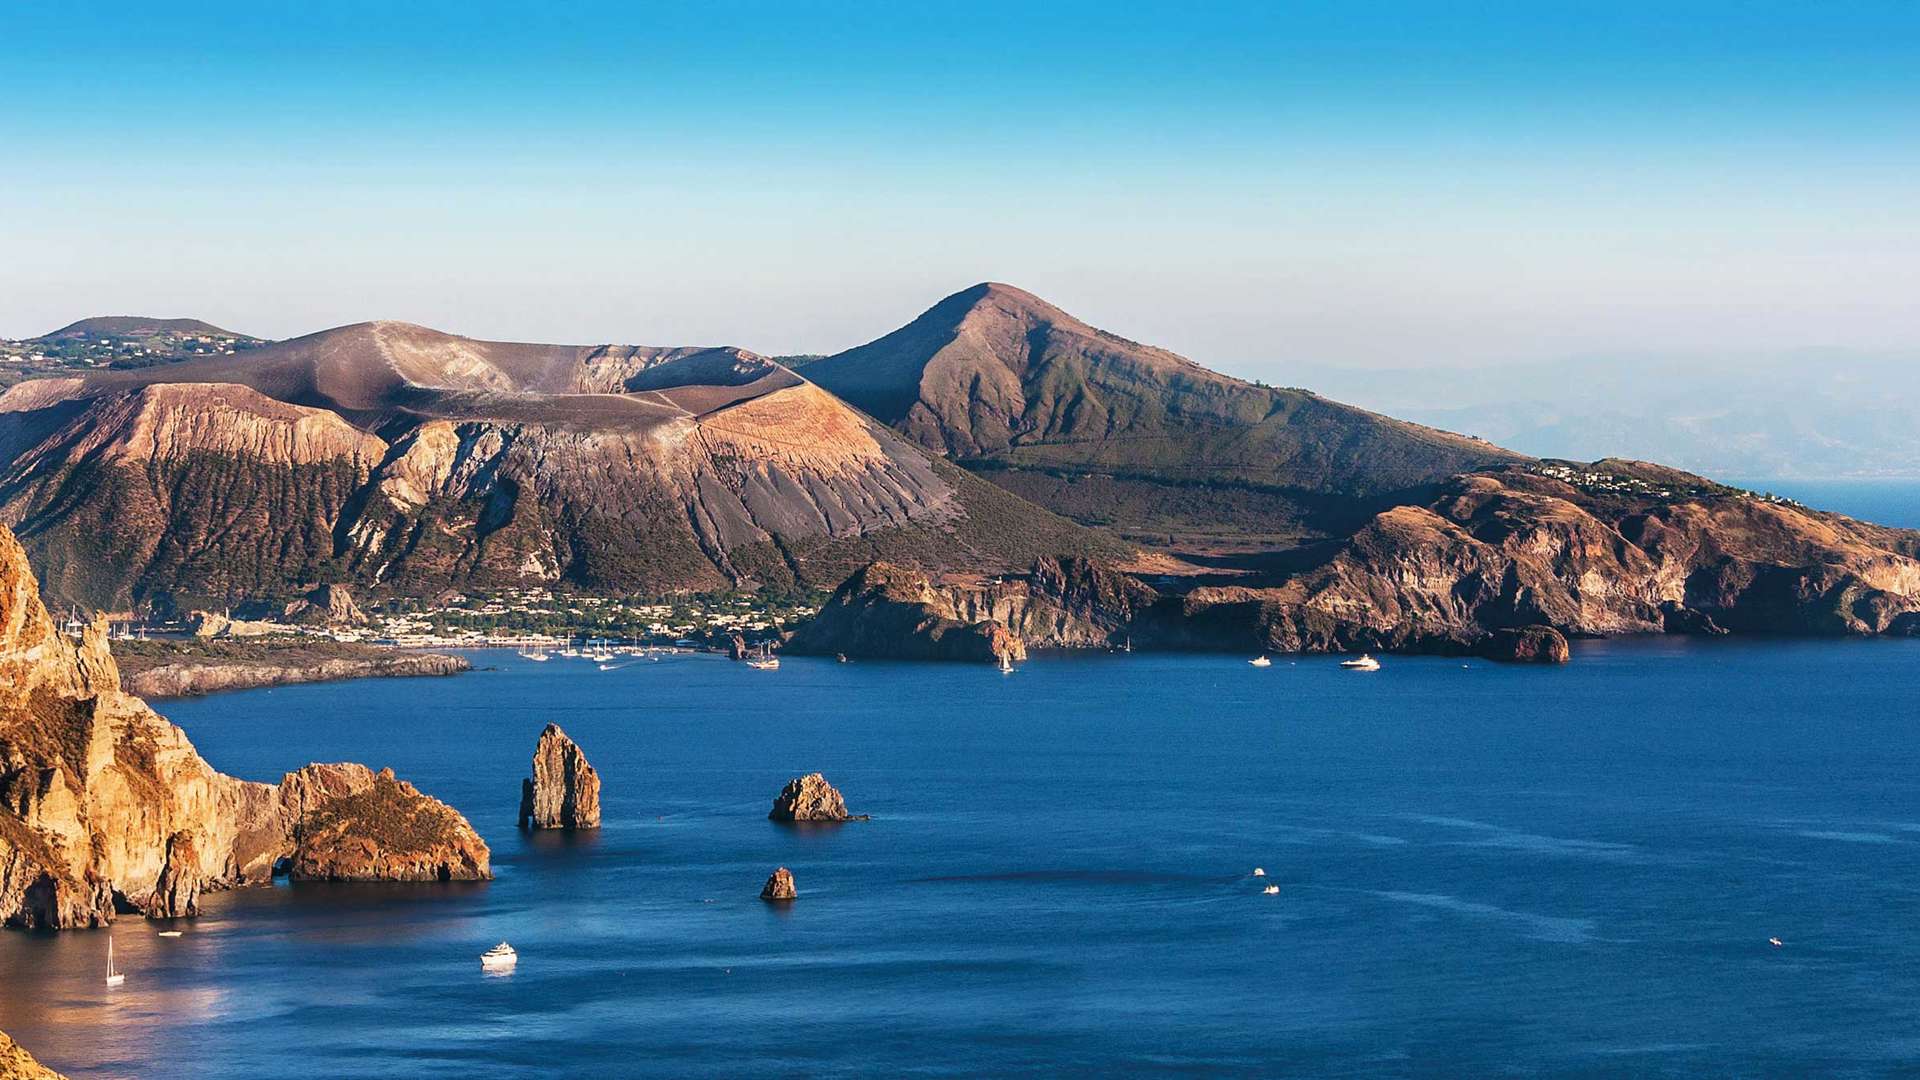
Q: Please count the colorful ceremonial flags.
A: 0